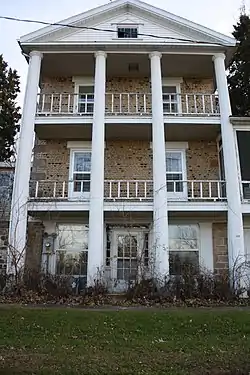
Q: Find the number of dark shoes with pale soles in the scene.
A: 0